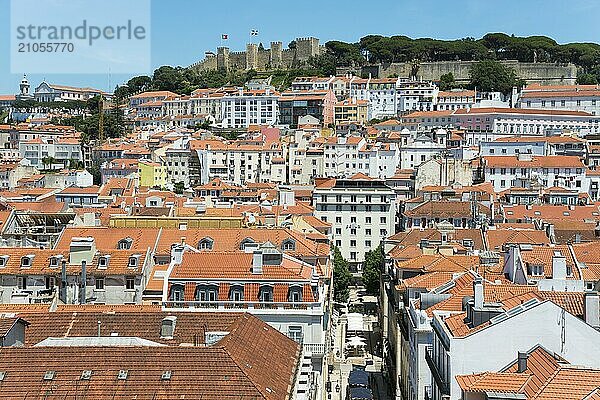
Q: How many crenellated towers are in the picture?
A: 4